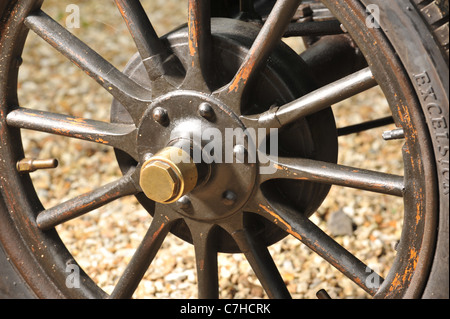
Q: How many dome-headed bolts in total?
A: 6